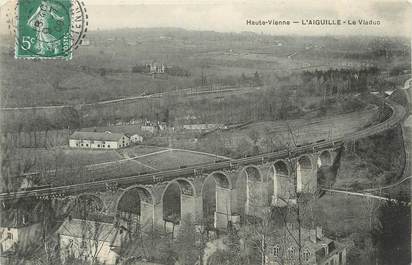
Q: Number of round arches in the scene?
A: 8